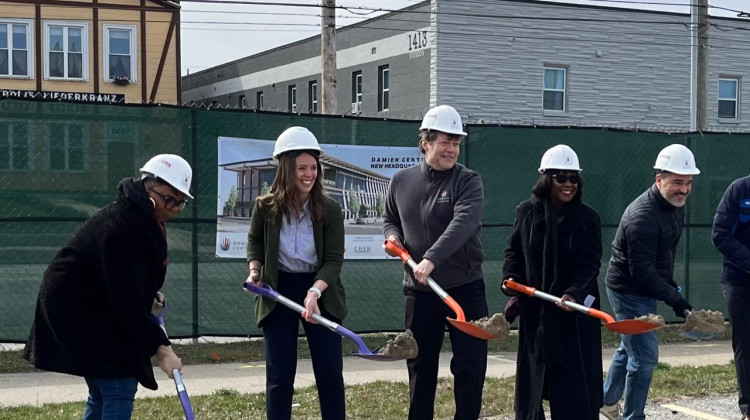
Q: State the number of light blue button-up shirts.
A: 1